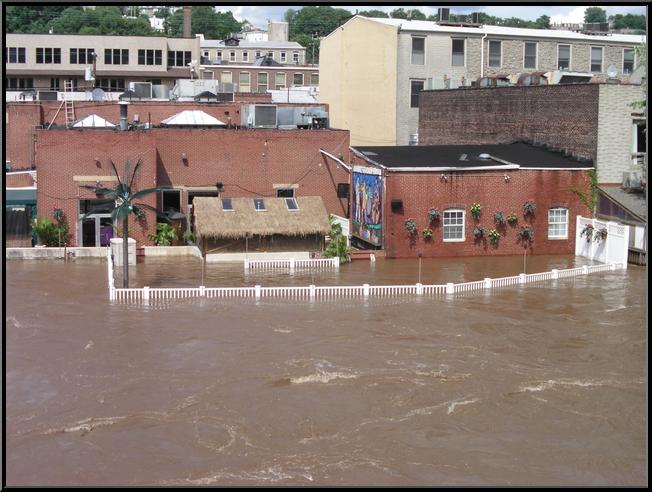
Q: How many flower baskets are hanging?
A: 12